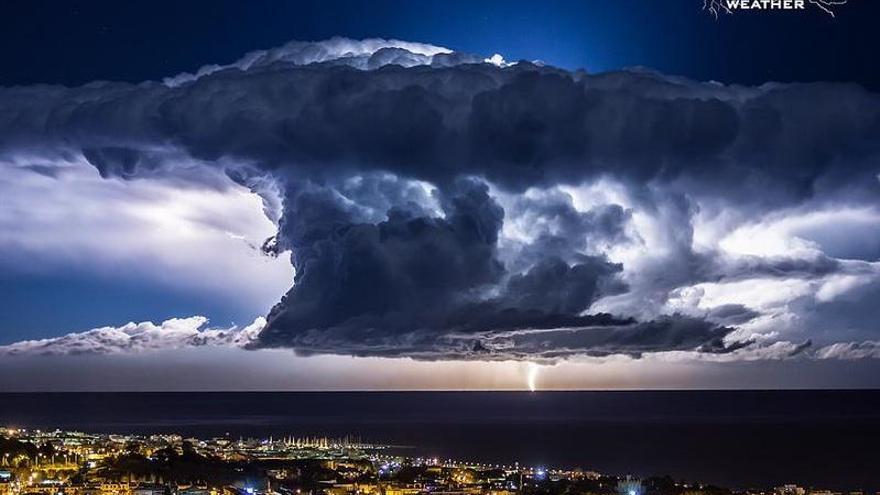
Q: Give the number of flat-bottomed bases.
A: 1